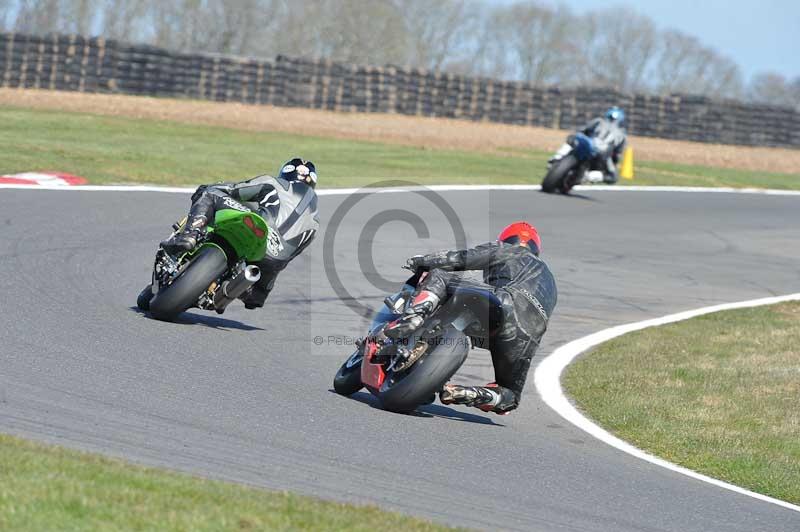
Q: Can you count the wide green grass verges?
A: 3